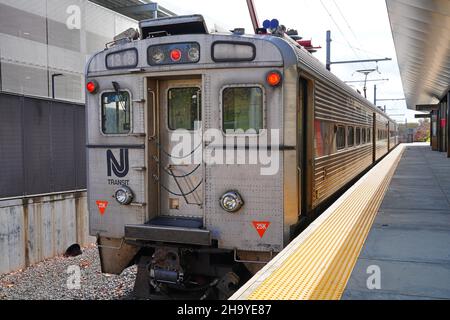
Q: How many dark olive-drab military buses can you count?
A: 0